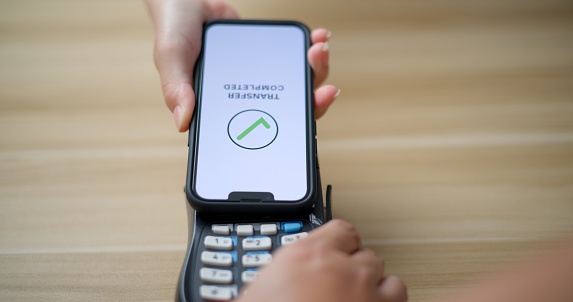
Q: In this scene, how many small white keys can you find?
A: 3